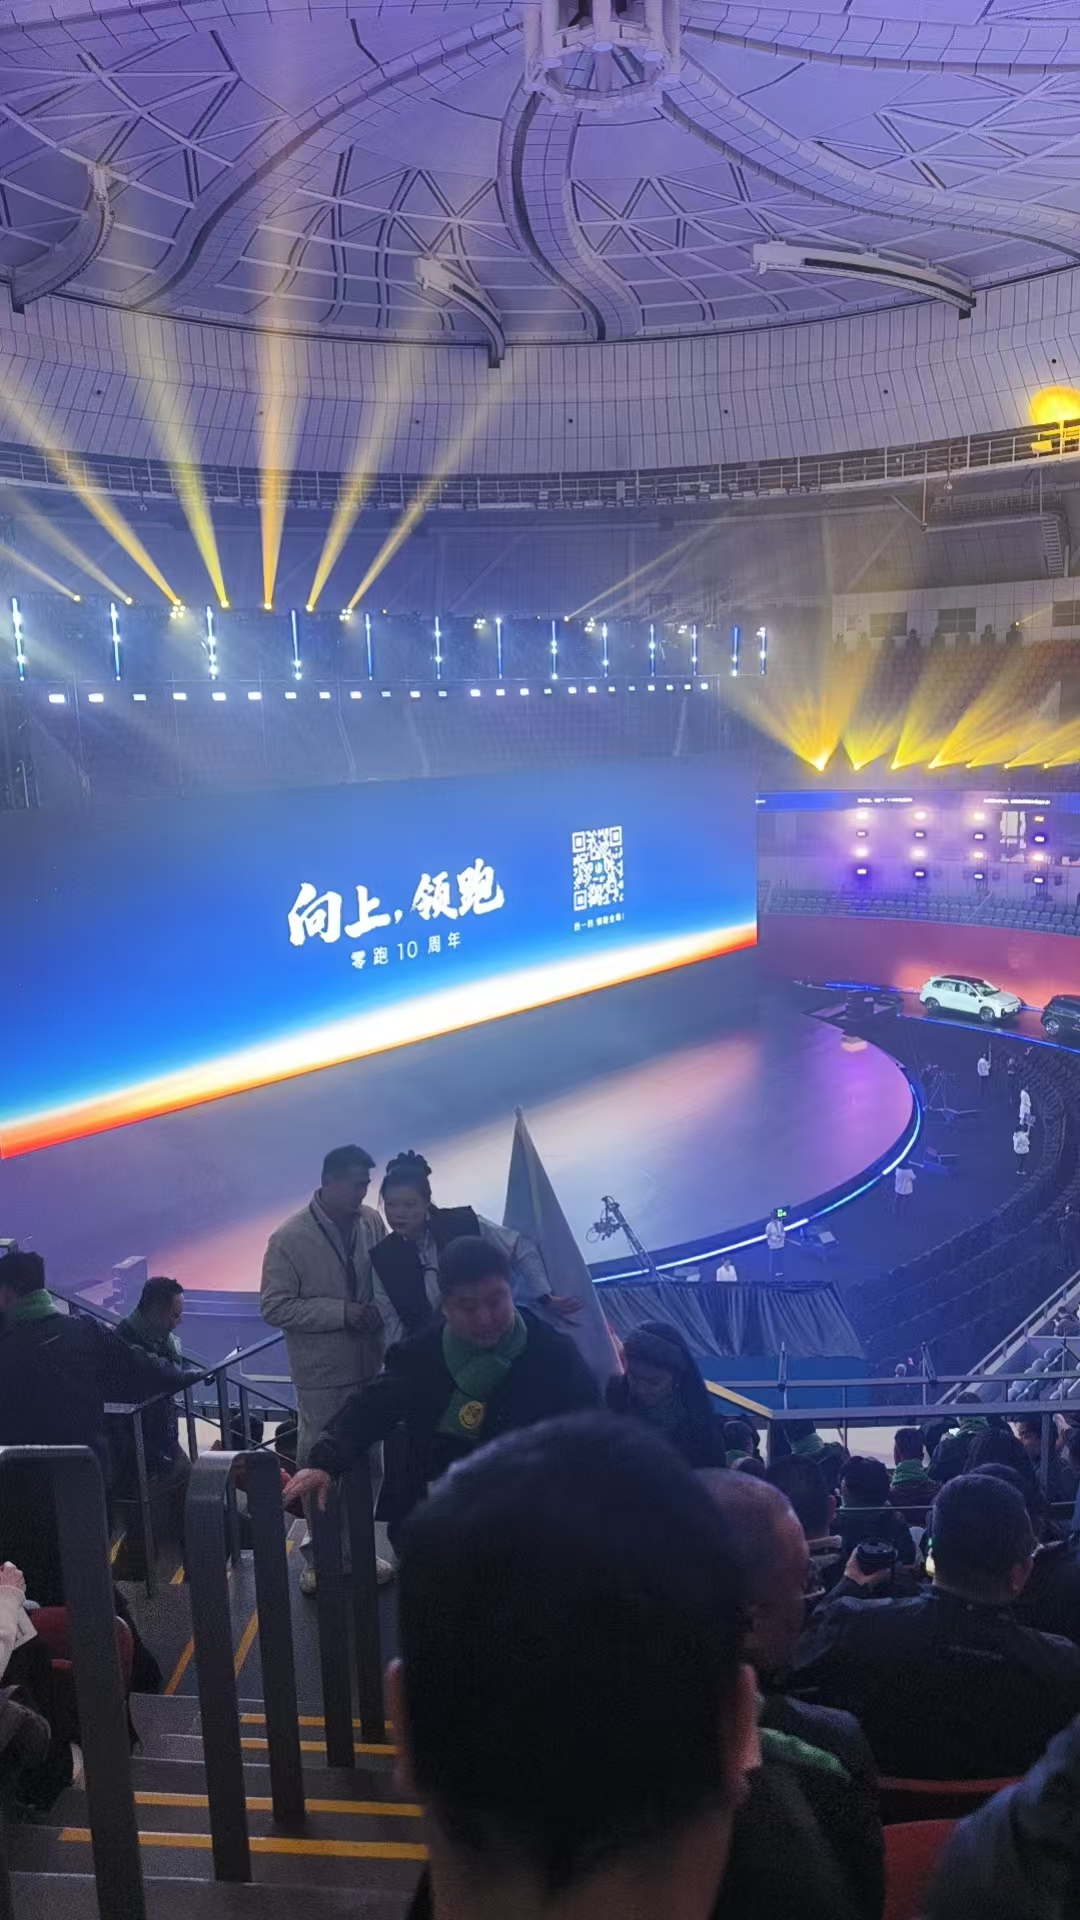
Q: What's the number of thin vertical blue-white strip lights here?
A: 13